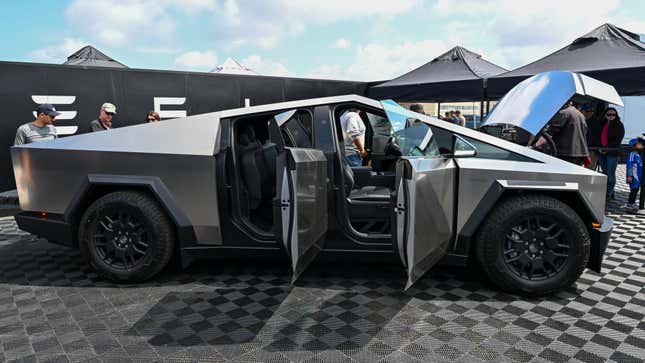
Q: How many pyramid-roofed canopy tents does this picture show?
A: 4